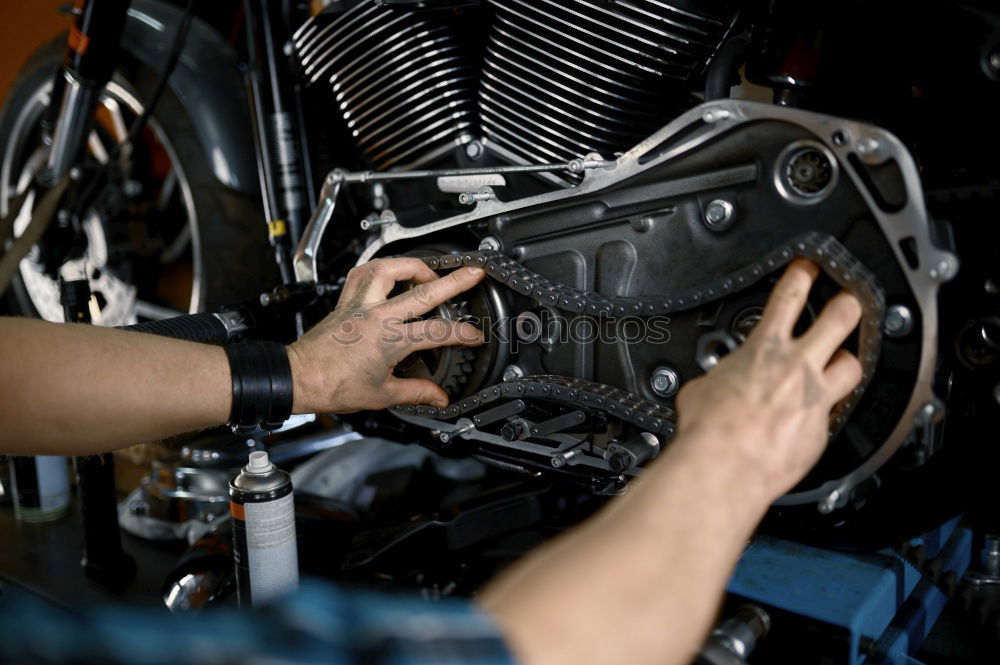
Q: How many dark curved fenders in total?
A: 1